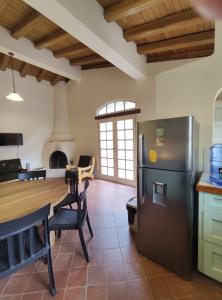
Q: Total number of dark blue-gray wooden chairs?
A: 4